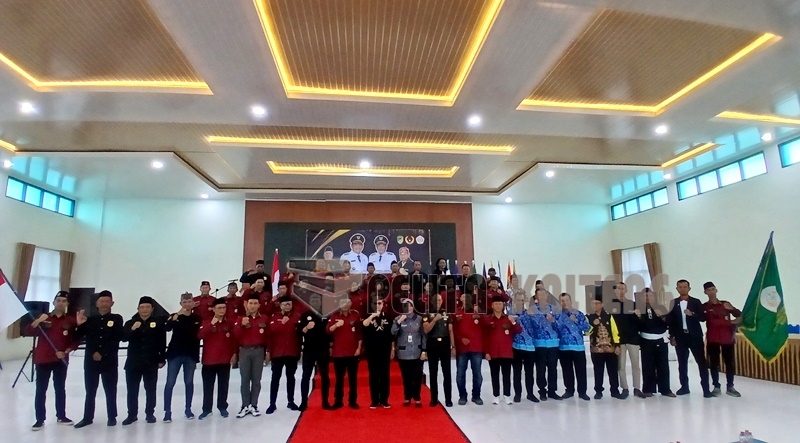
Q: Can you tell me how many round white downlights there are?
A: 12